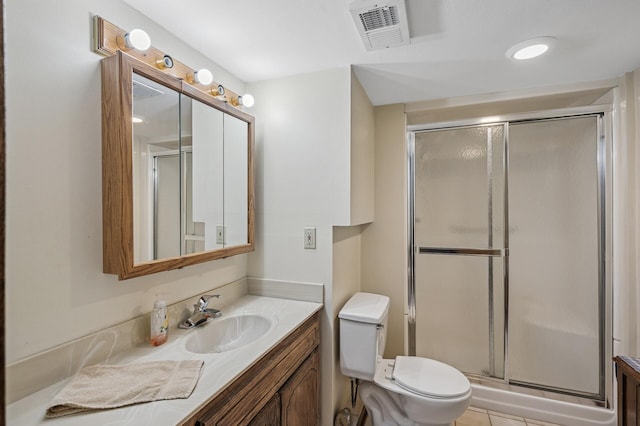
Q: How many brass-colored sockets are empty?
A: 2